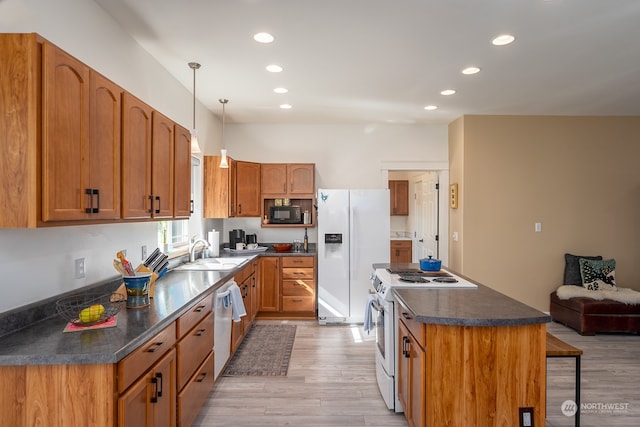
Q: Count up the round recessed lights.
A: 8